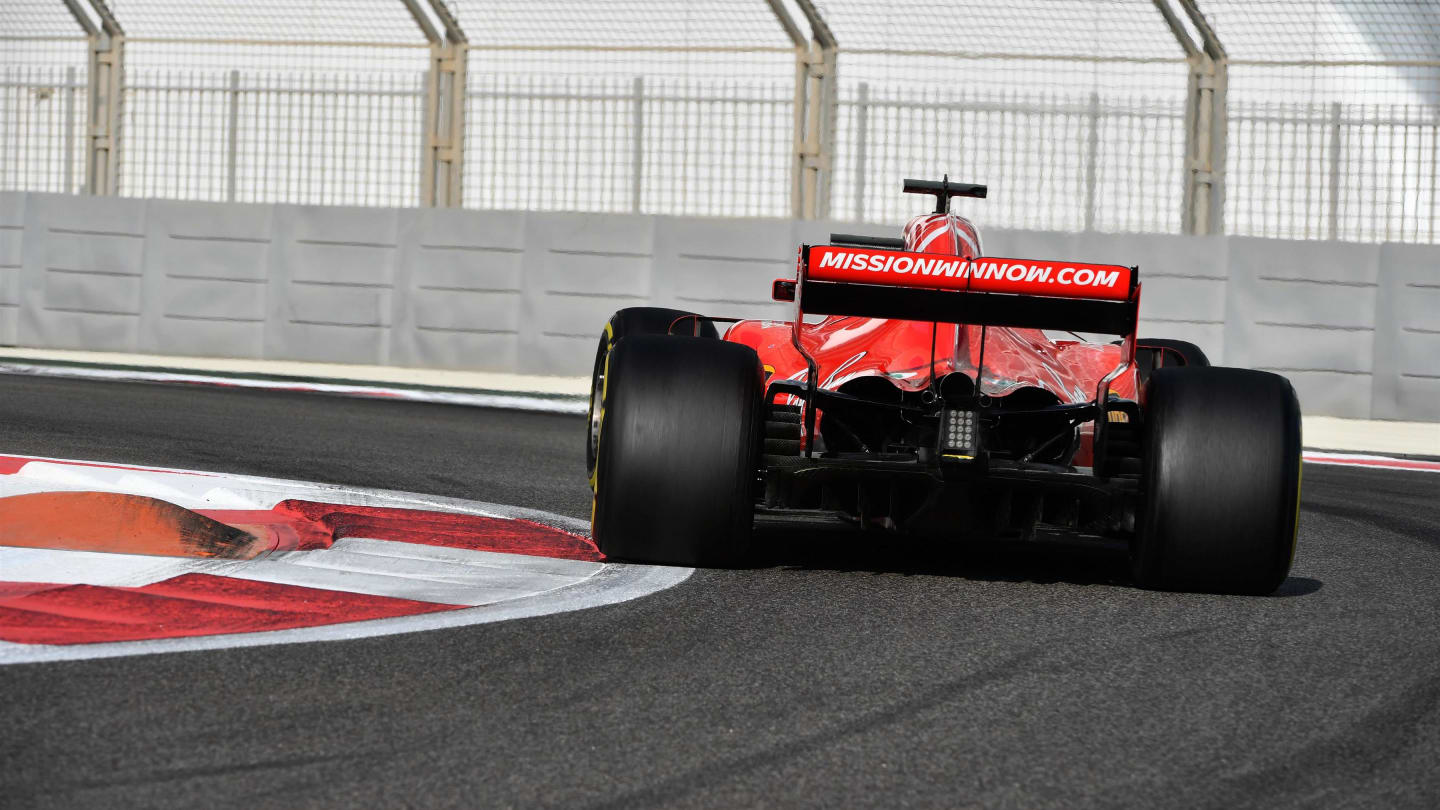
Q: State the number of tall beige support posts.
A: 4